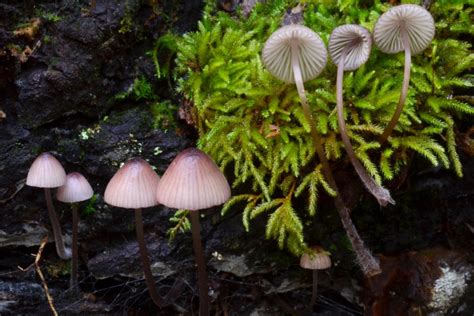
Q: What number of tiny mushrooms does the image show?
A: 8